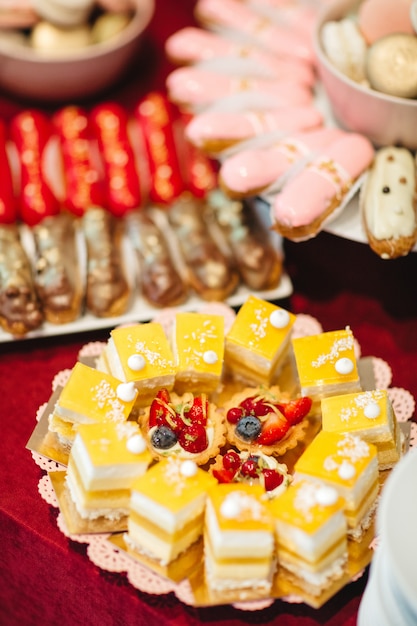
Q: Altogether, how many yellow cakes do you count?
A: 11